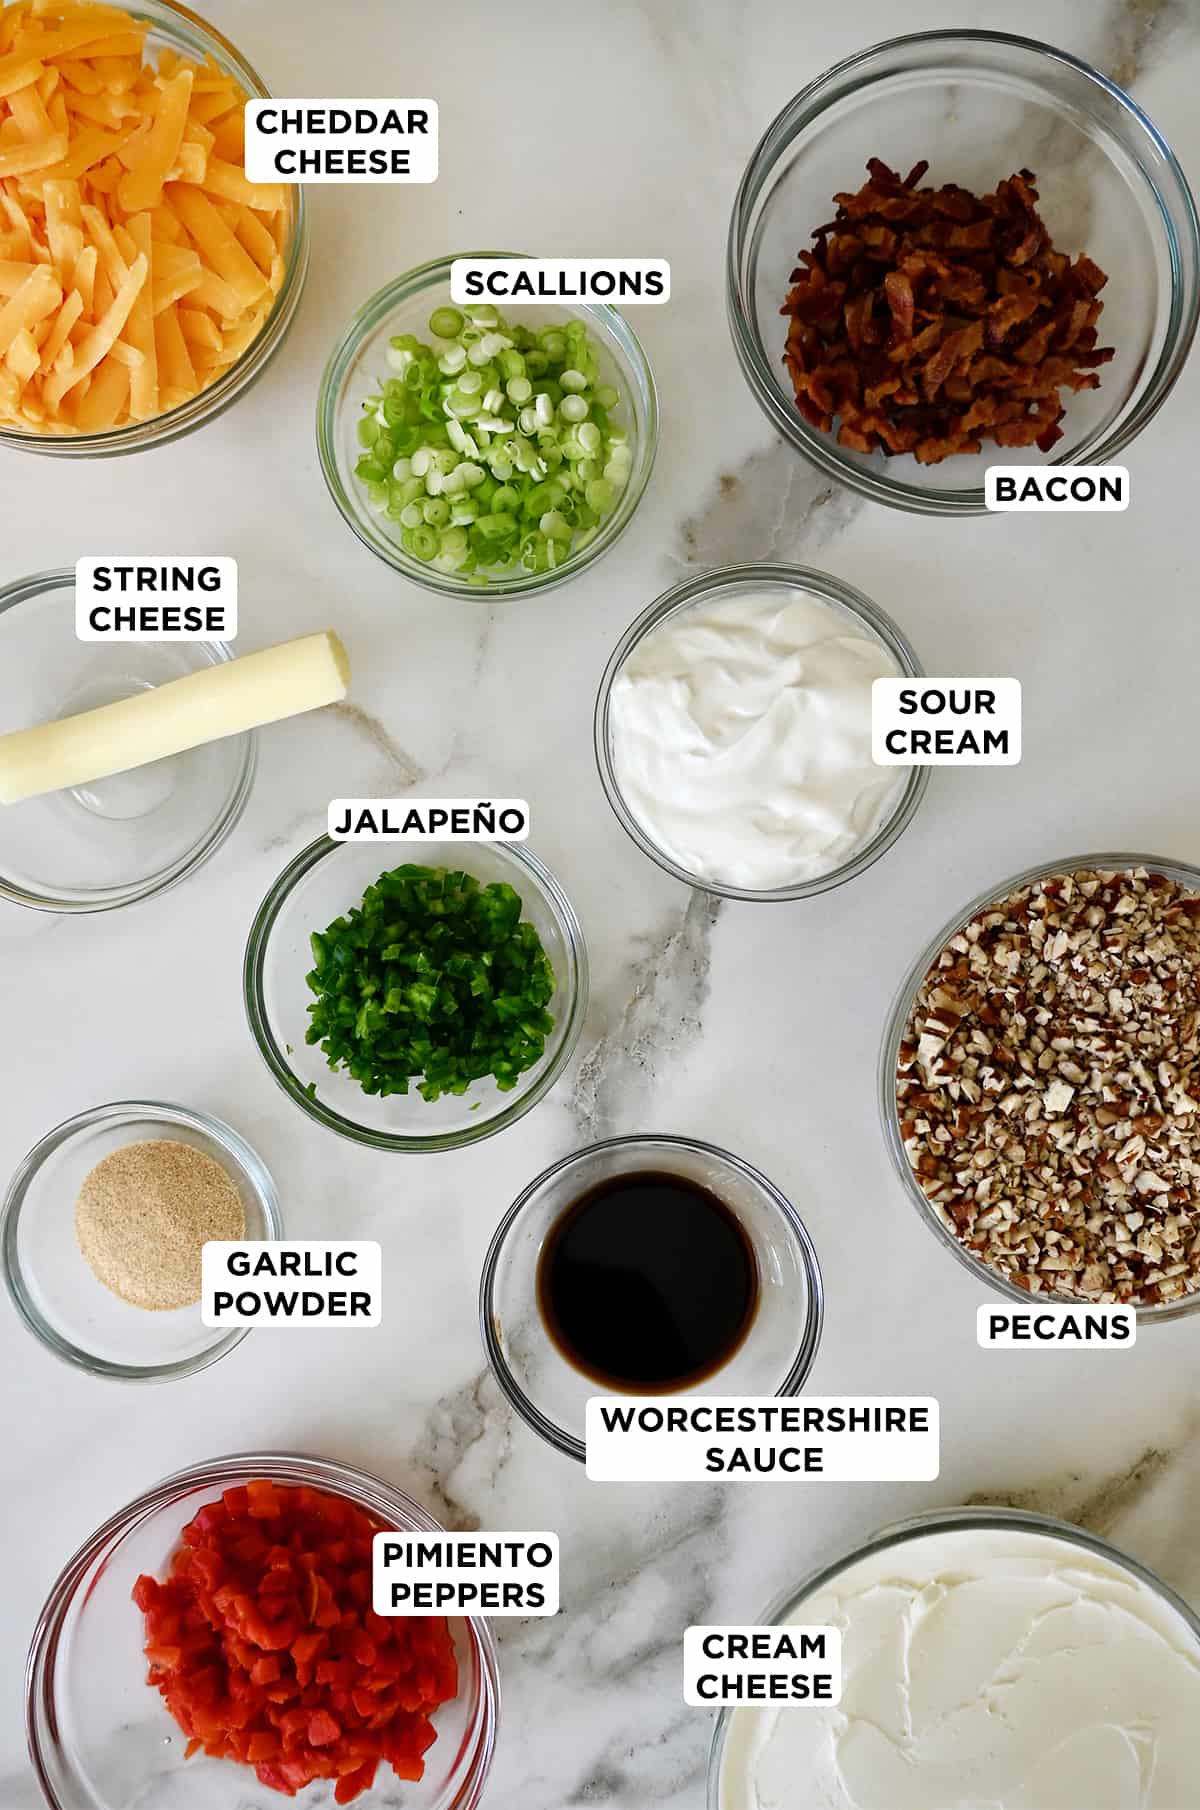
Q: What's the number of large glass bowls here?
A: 5